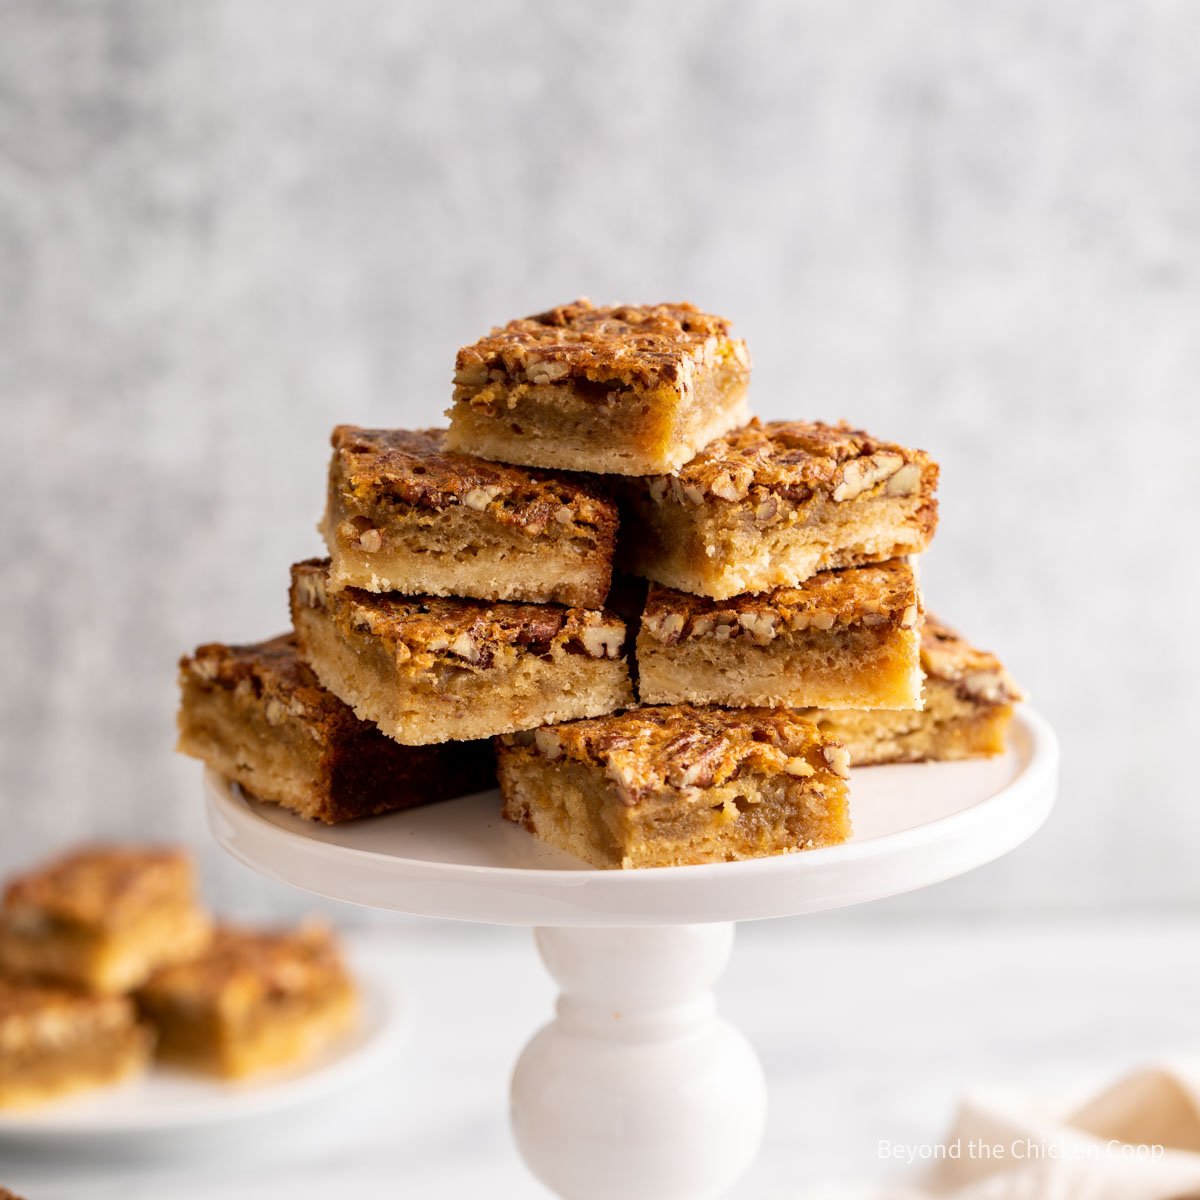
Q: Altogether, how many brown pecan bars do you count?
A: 11